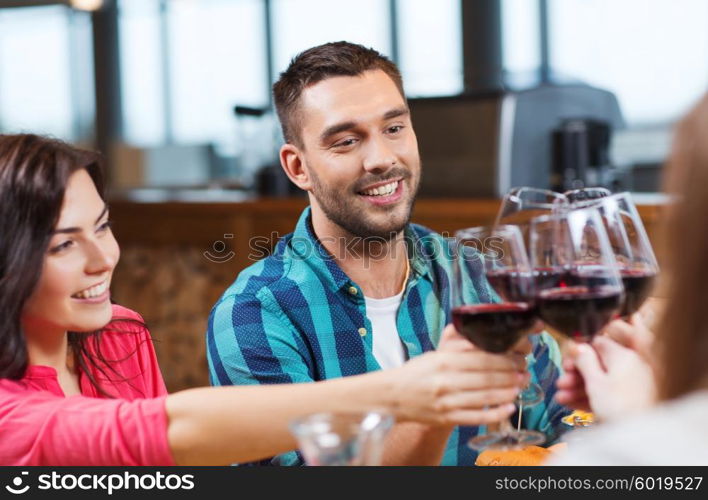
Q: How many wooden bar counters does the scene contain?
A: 1